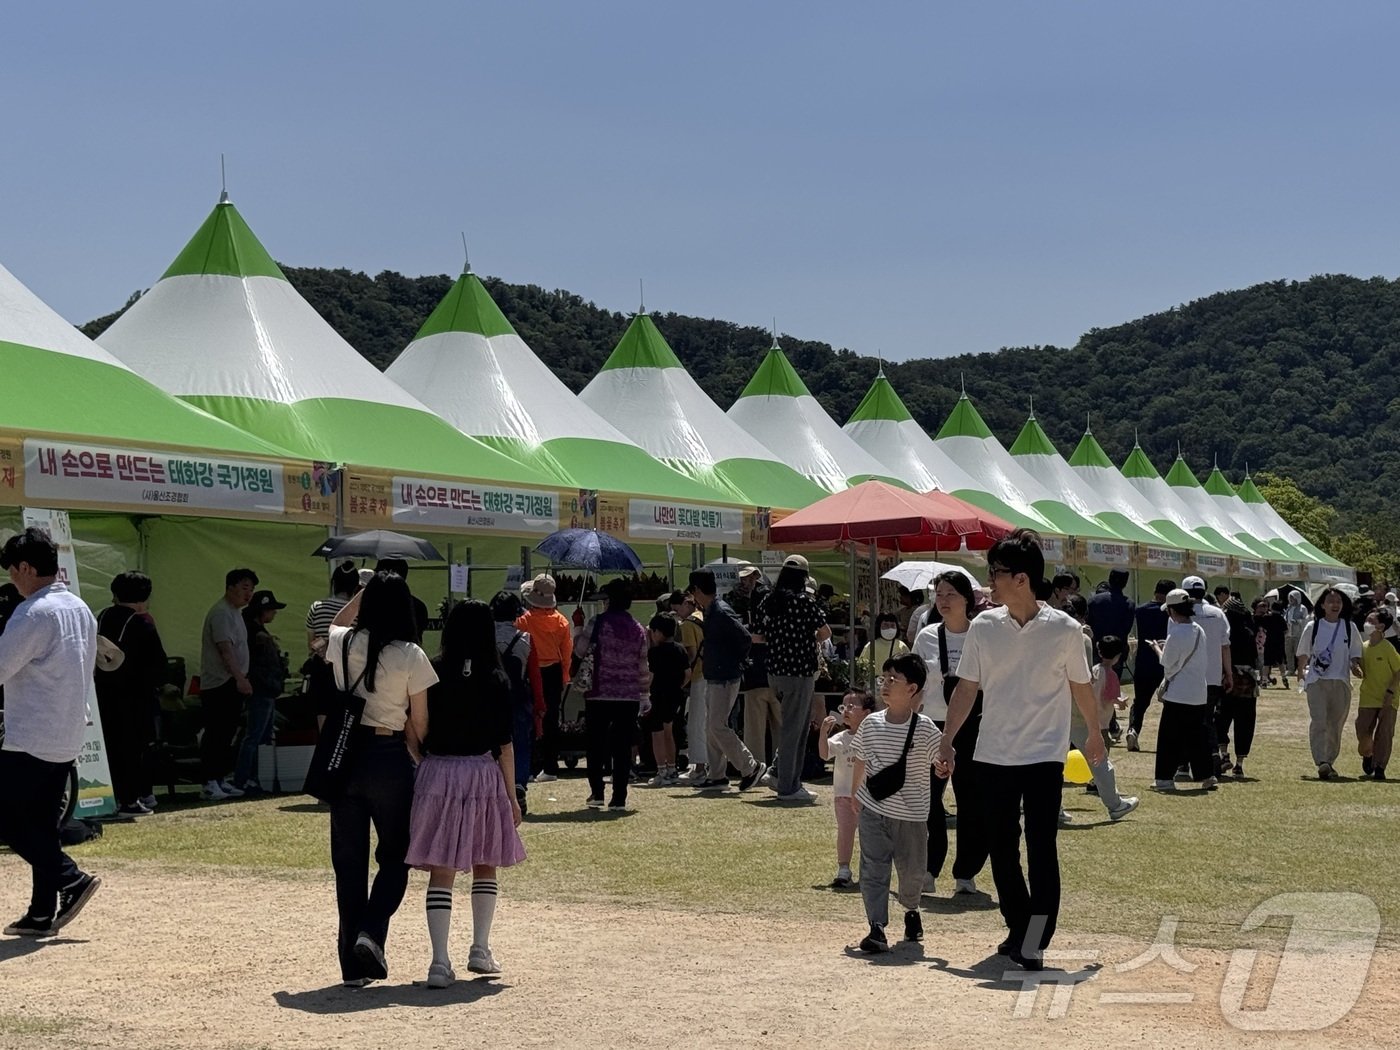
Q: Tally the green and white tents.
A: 13